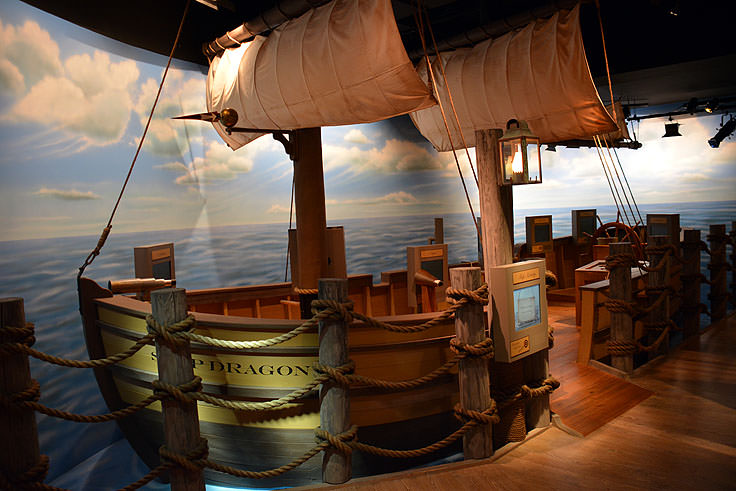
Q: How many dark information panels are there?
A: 5